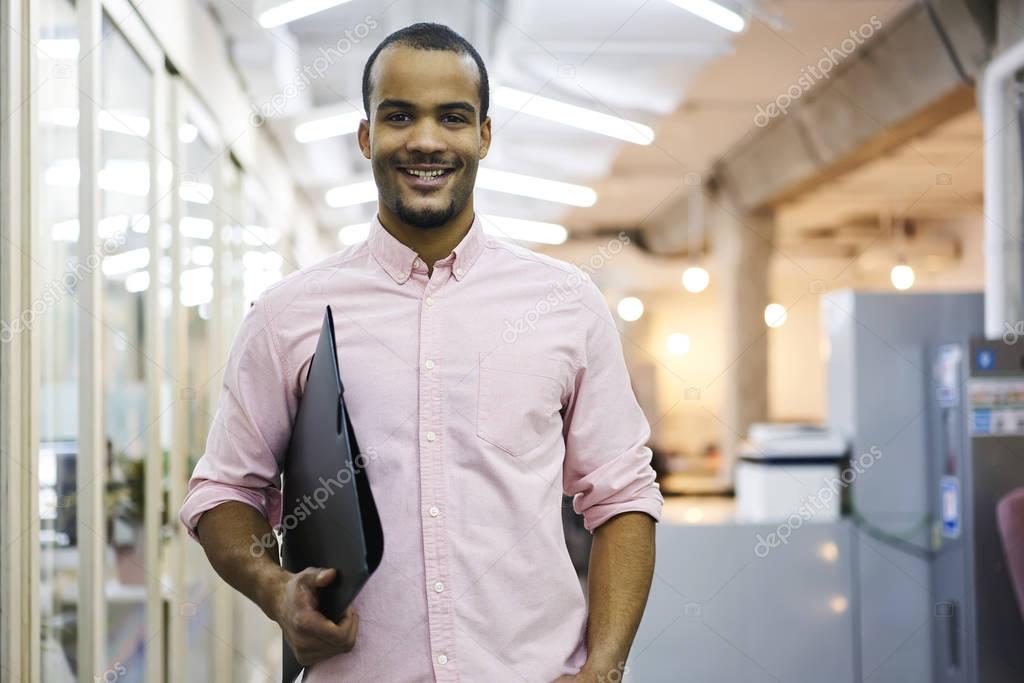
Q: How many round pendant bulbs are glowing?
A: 5